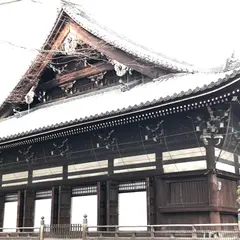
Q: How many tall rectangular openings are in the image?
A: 4